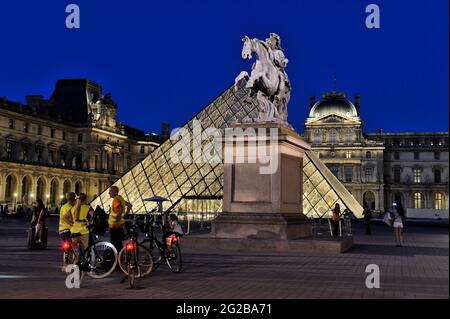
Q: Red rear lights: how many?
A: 3